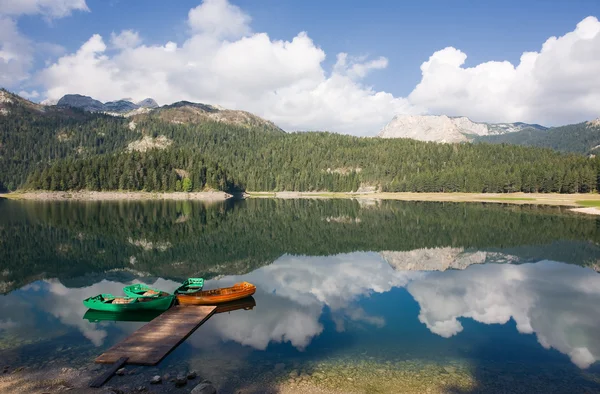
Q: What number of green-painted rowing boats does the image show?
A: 3